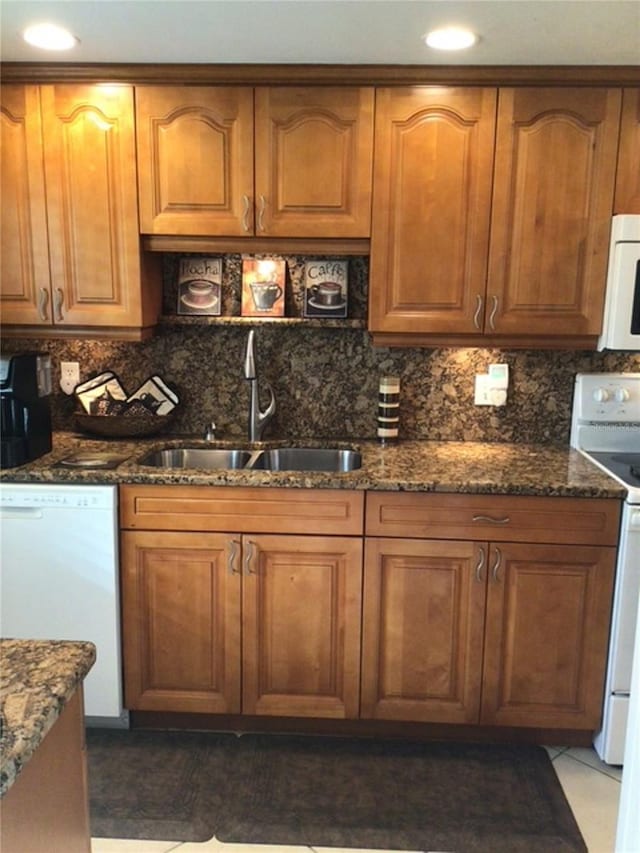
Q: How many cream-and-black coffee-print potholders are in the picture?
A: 2